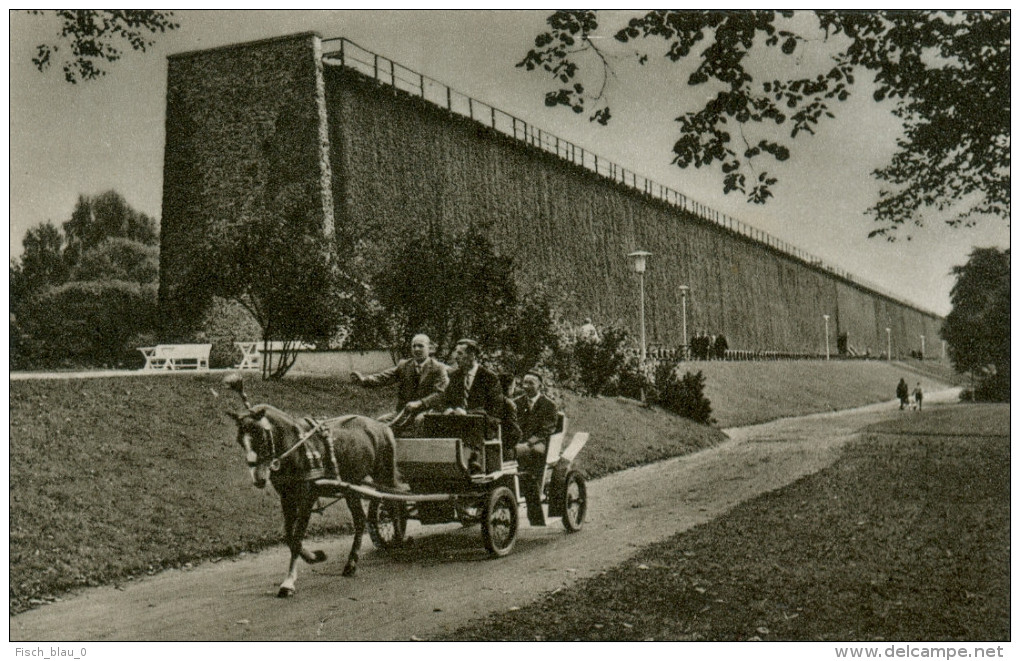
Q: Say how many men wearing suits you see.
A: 3